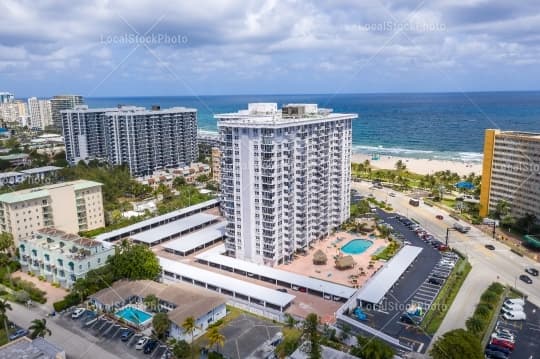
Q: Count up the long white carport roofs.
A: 6